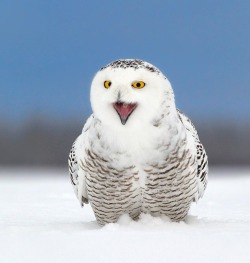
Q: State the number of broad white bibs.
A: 1